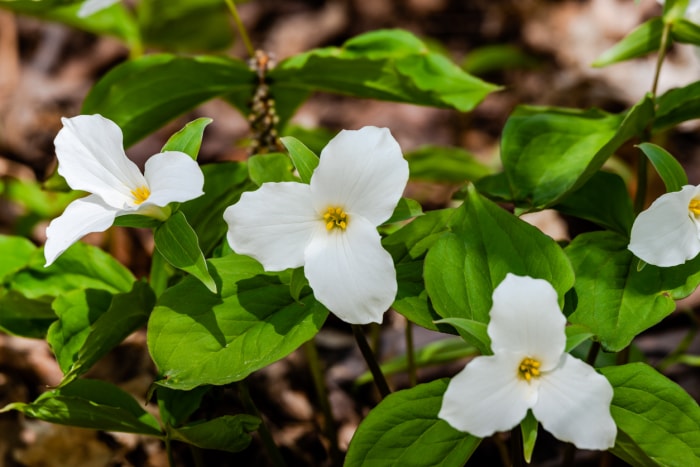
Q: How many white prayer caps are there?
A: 0